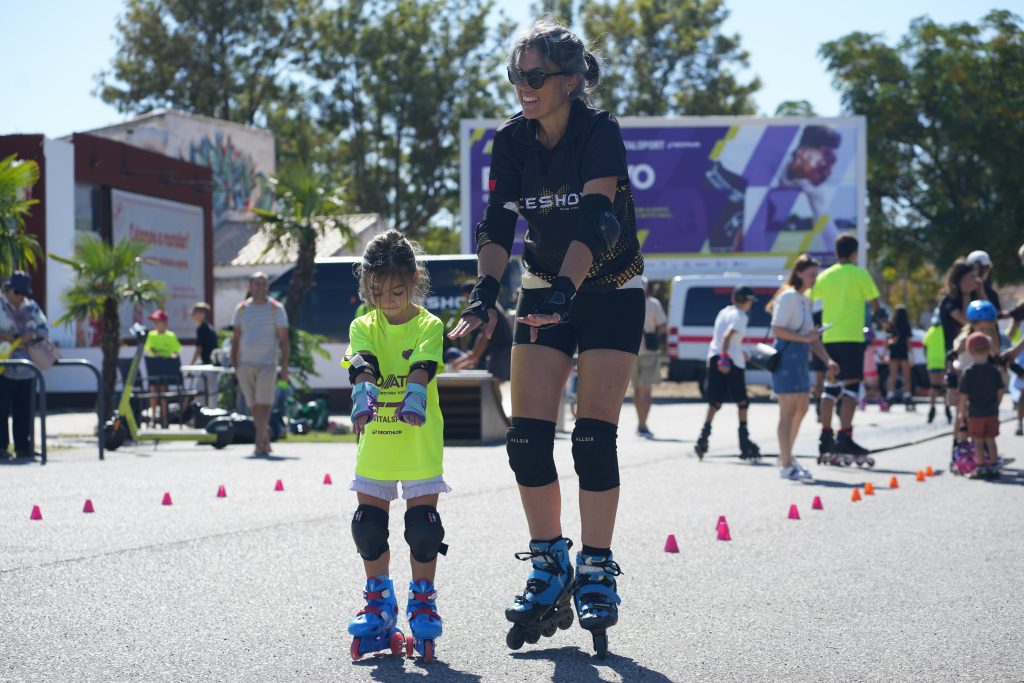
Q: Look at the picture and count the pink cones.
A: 11